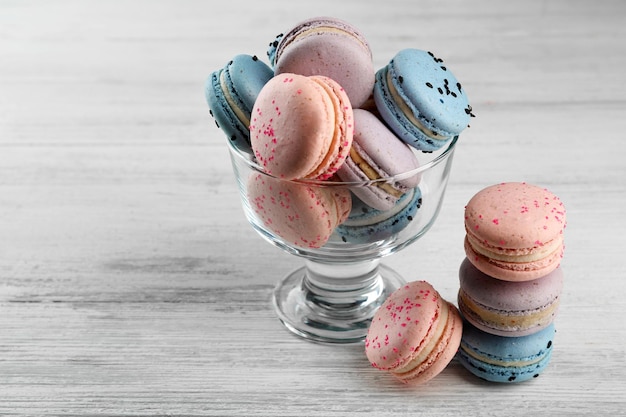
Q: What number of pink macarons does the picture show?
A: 4